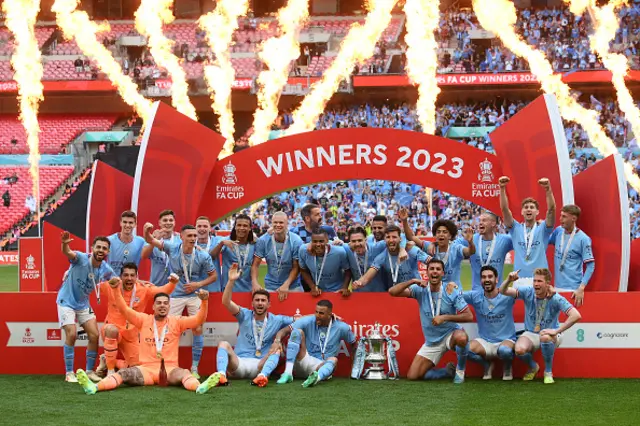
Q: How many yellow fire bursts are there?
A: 9